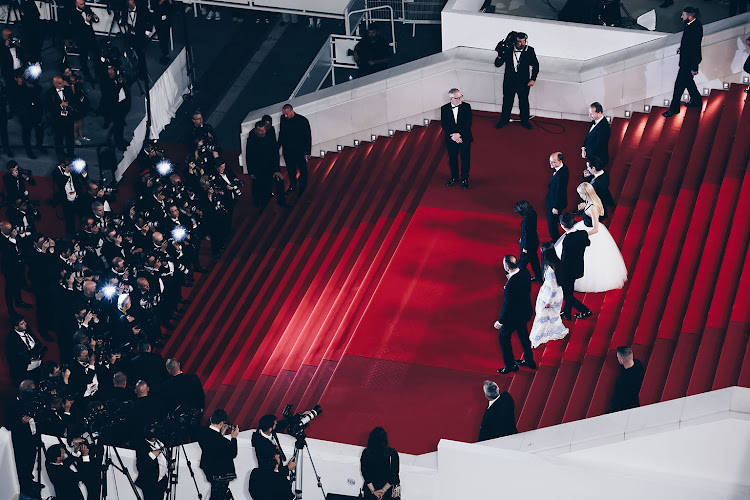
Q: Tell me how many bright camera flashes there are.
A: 5